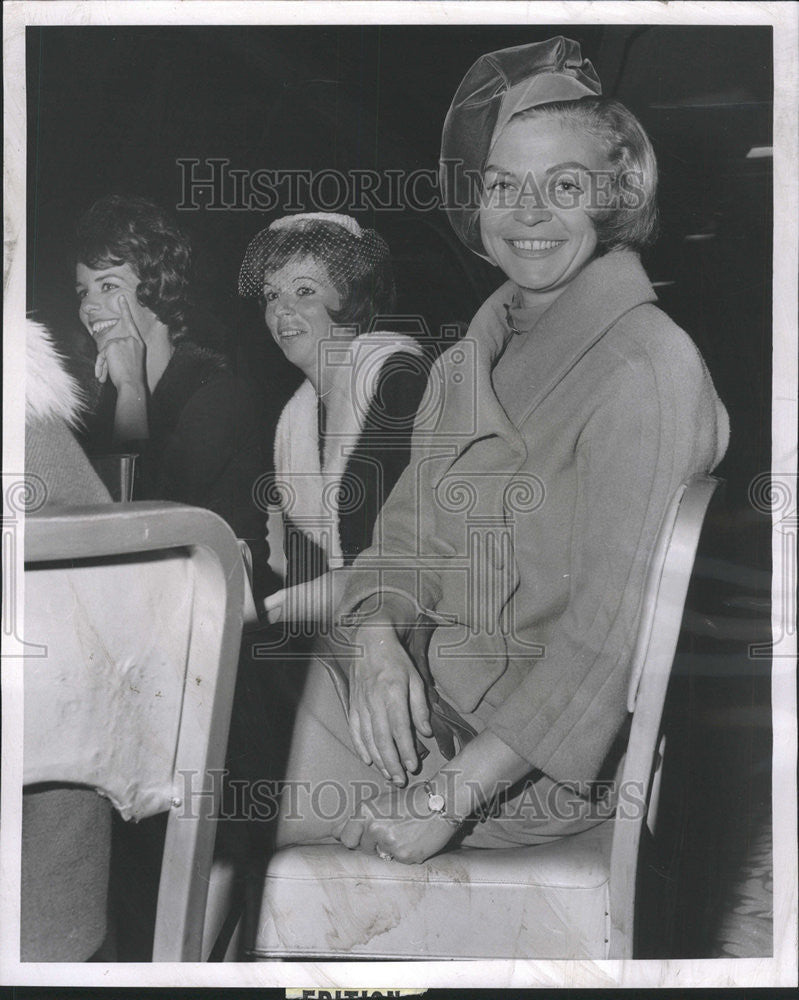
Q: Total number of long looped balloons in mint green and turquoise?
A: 0